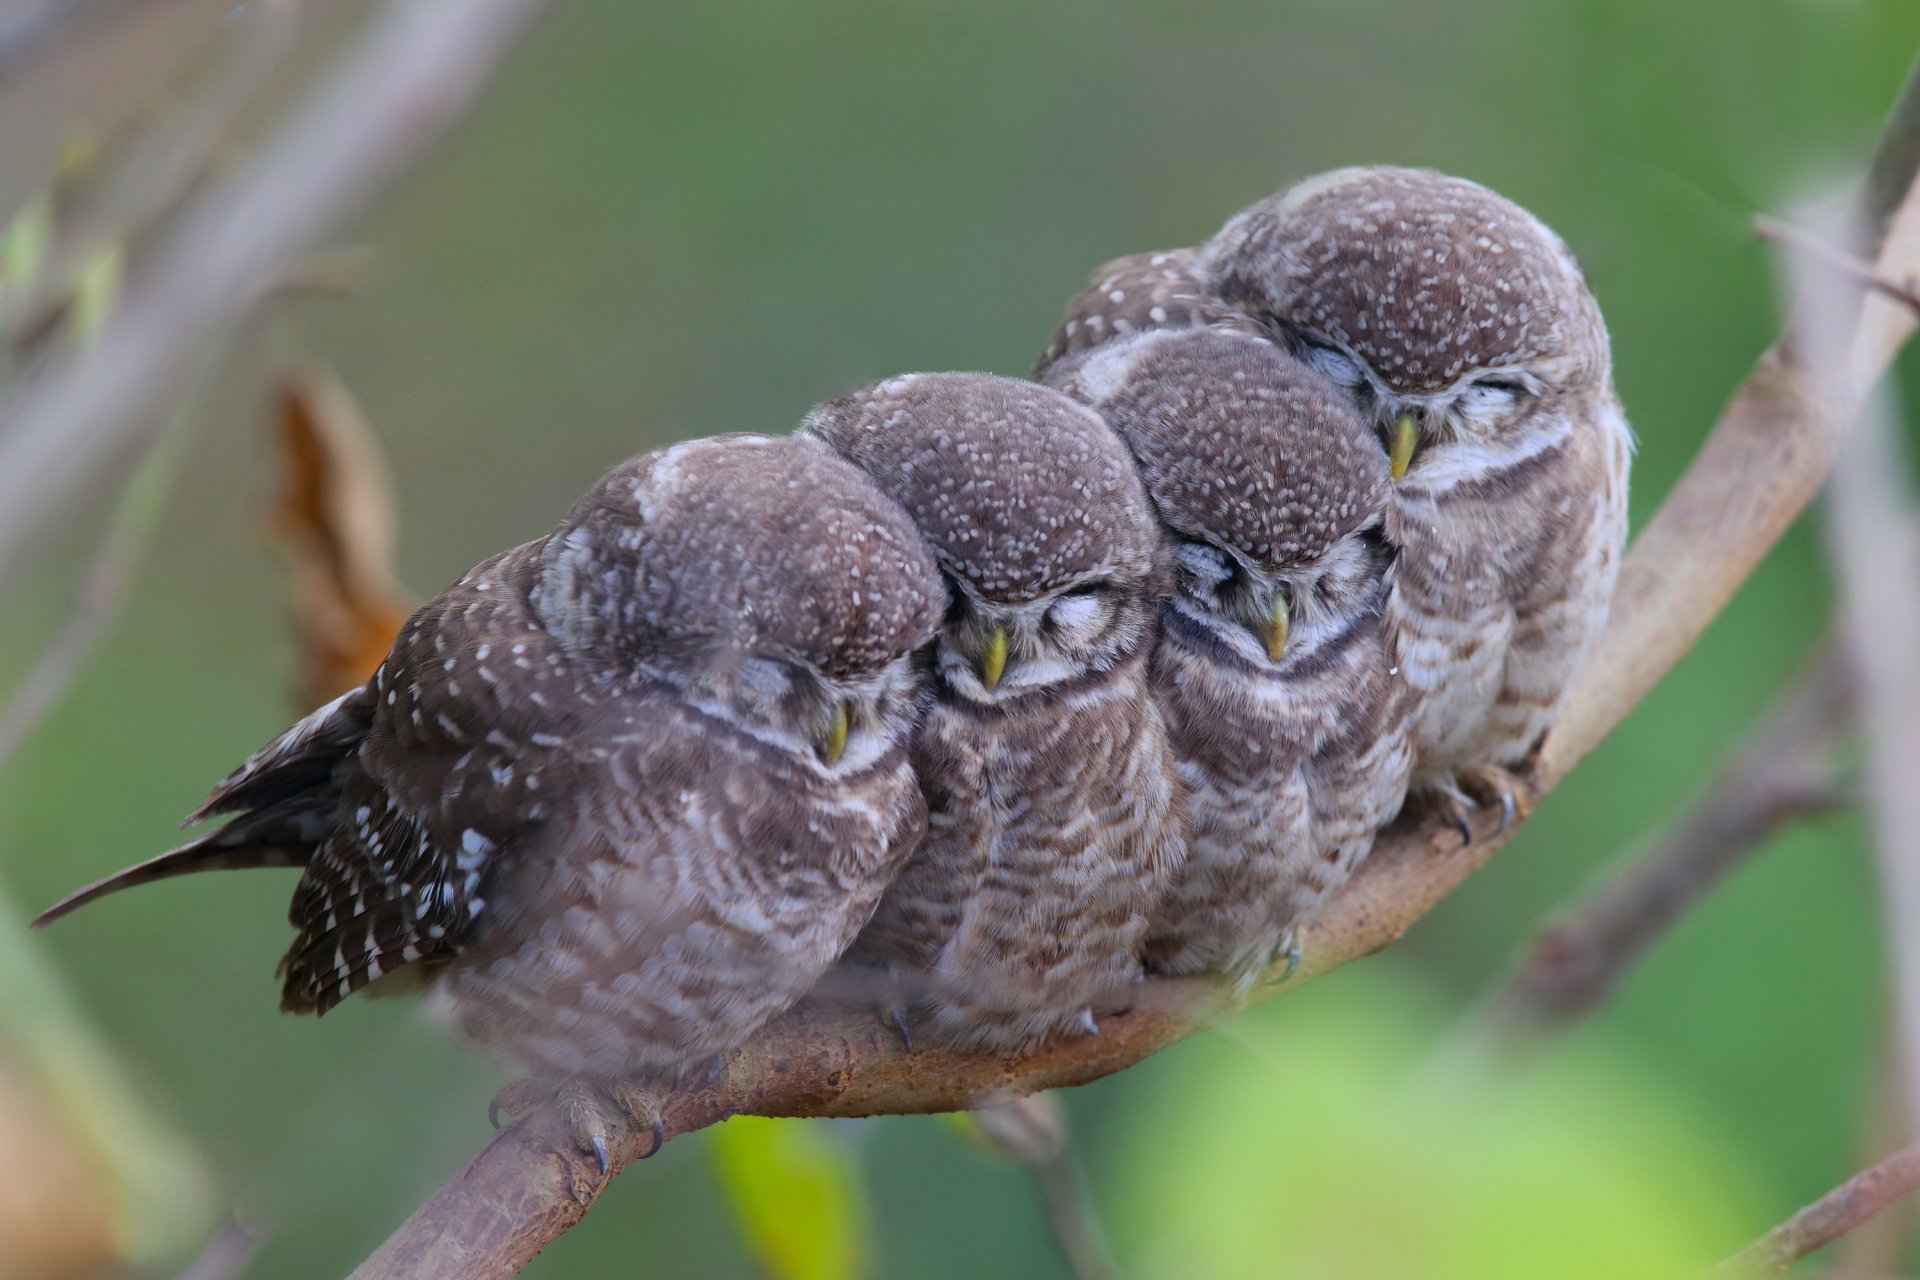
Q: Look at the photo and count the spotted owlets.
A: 4